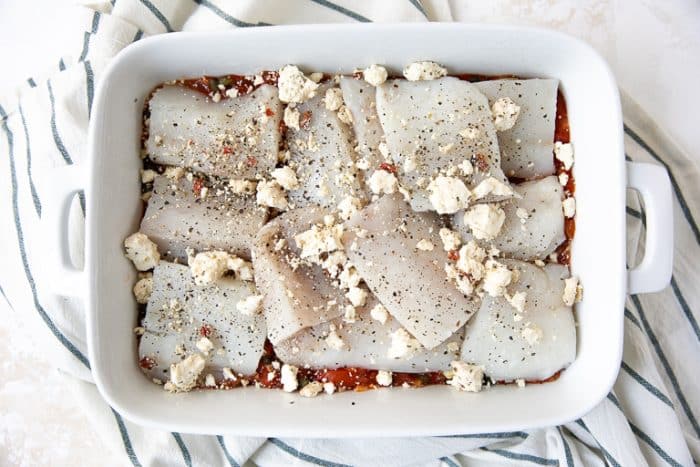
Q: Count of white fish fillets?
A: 12